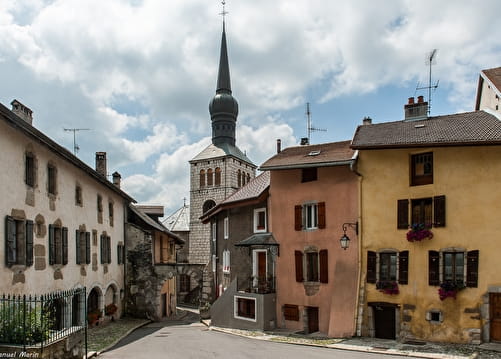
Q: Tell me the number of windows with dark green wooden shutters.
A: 5